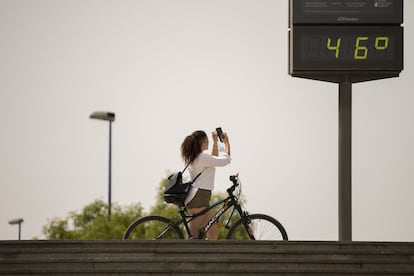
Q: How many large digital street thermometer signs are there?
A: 1